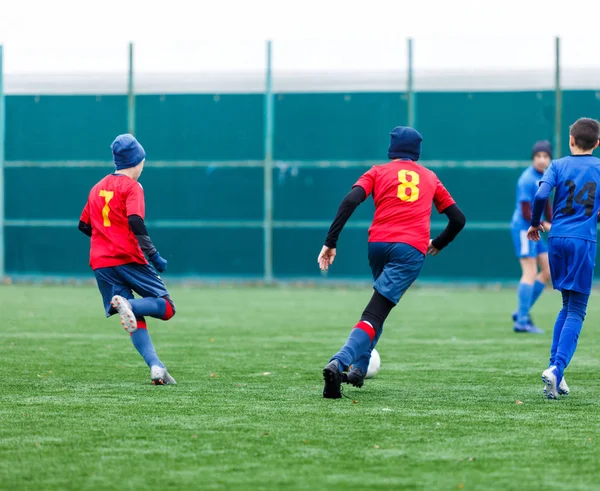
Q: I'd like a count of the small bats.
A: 0